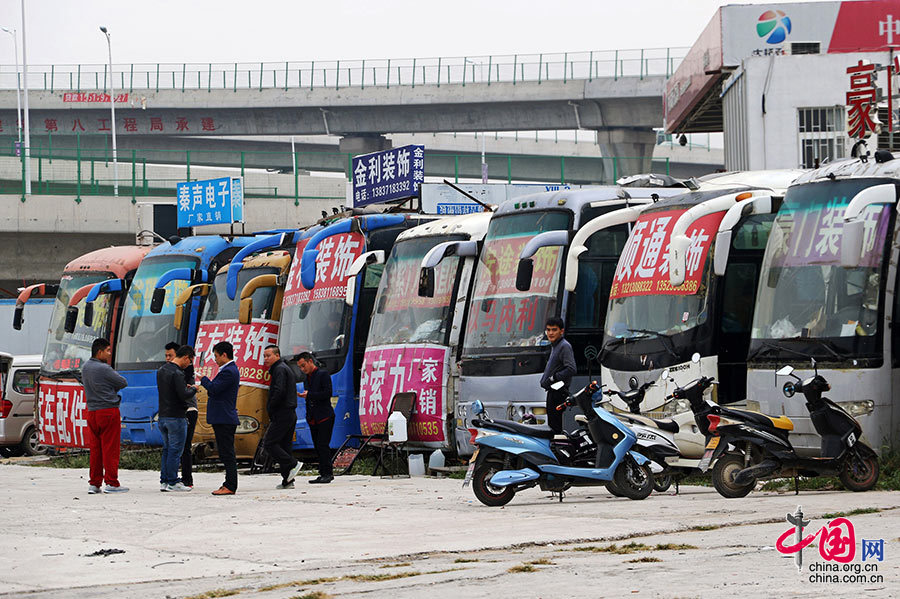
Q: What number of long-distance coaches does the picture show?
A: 8